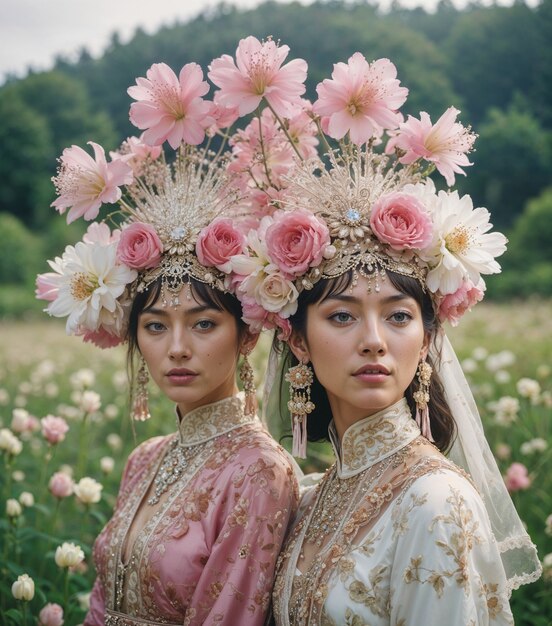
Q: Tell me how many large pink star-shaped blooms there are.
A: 5